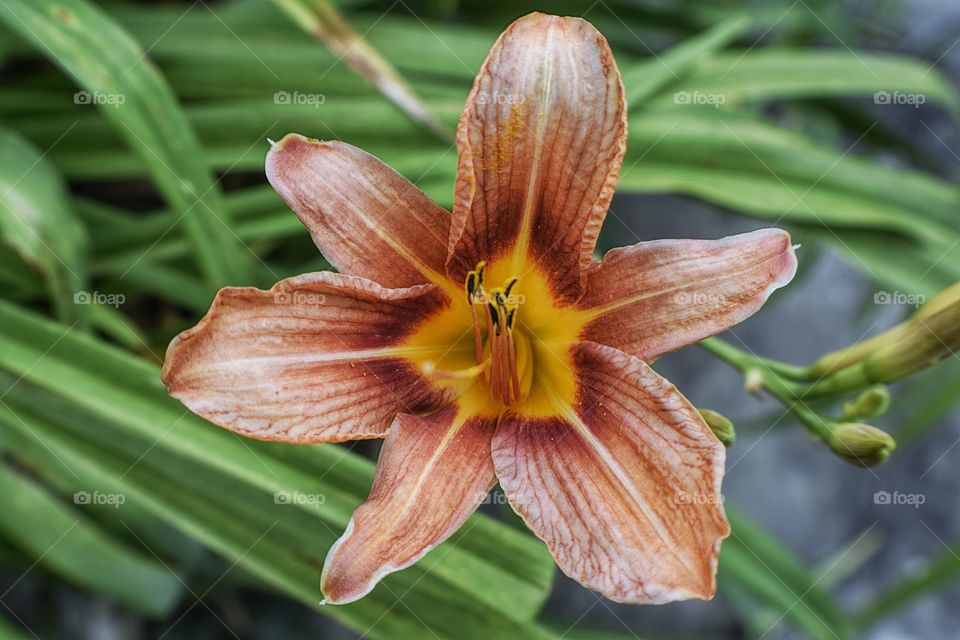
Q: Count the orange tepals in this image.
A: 6